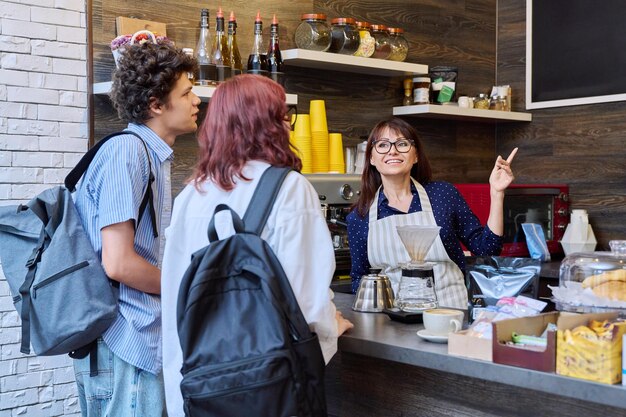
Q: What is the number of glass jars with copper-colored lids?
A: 5